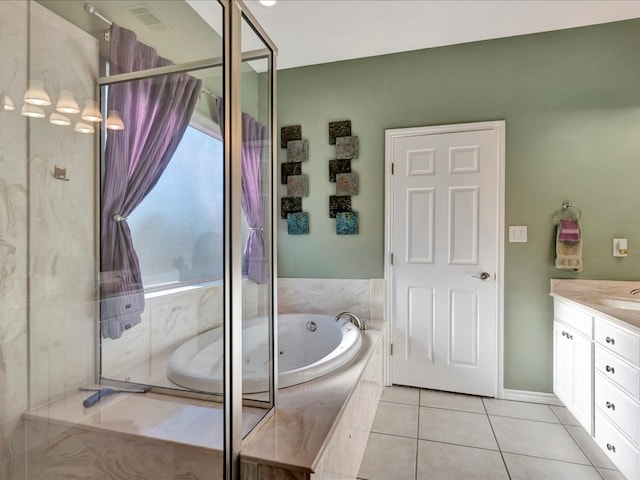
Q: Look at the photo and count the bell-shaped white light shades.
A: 8